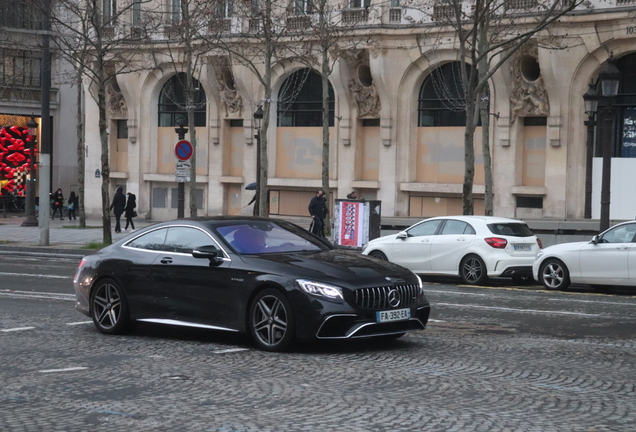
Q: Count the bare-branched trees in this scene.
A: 7